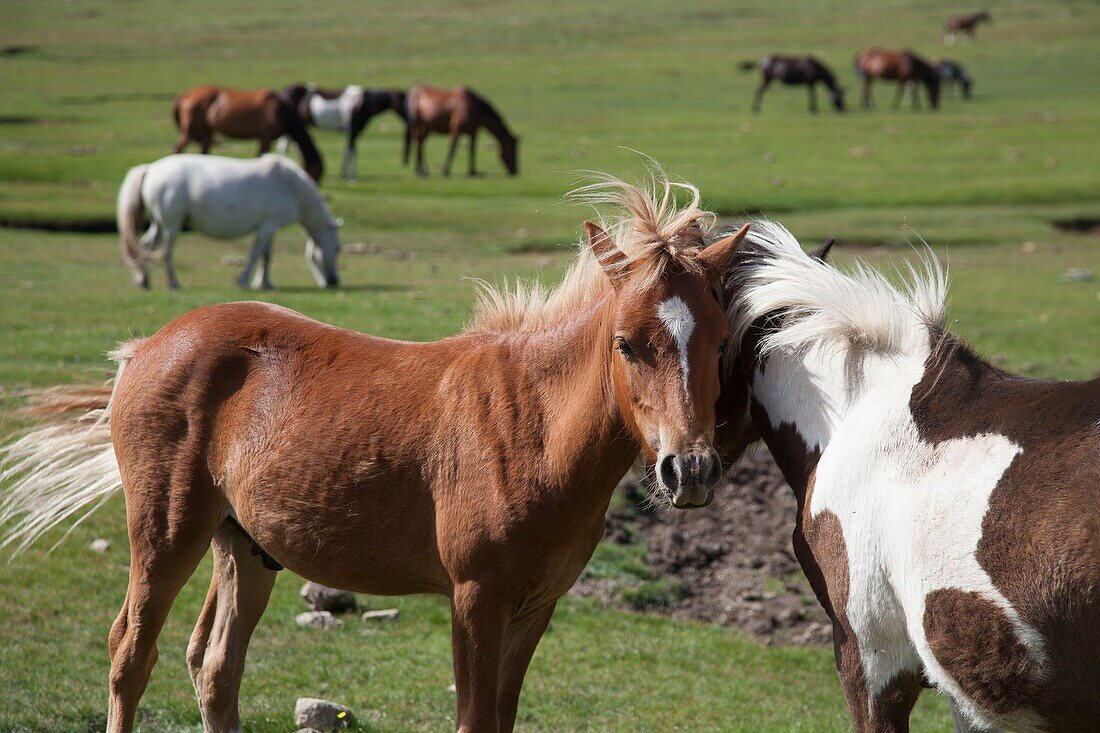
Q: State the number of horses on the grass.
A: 10